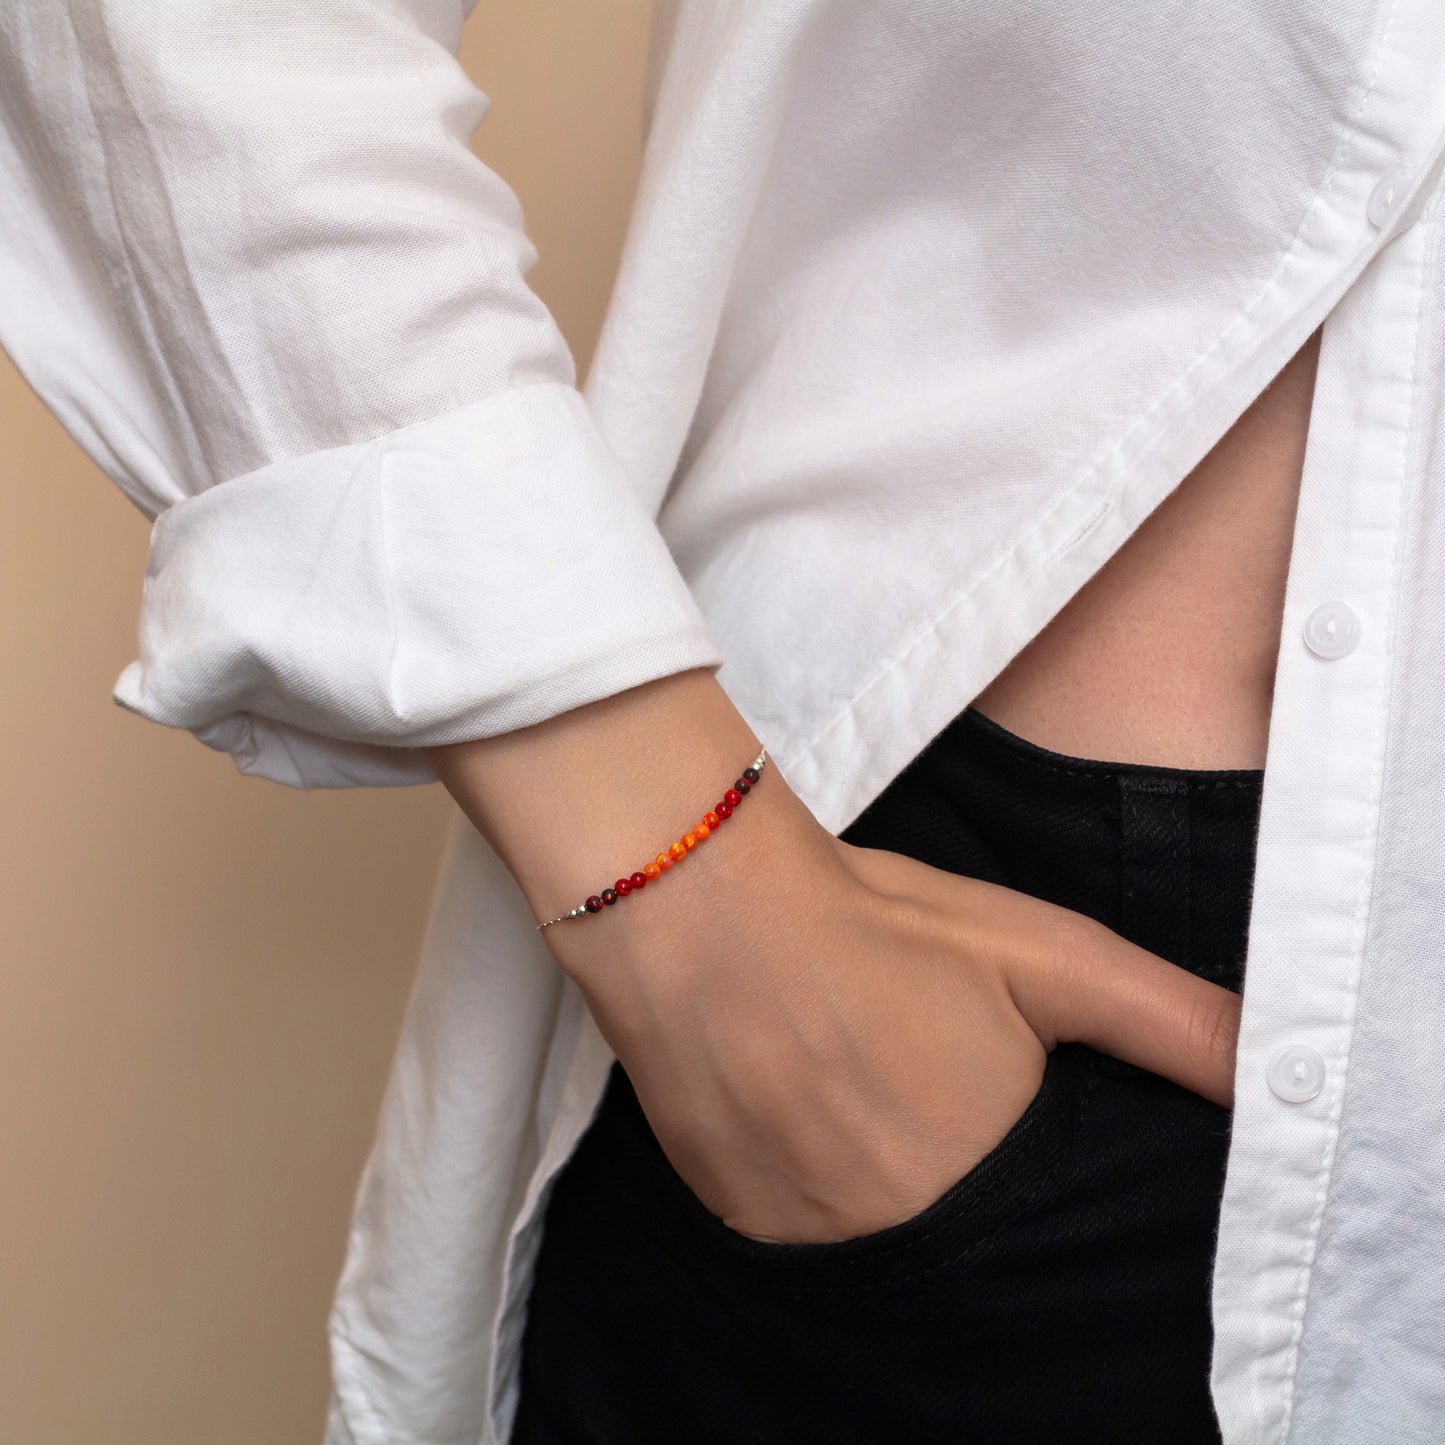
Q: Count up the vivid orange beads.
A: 6